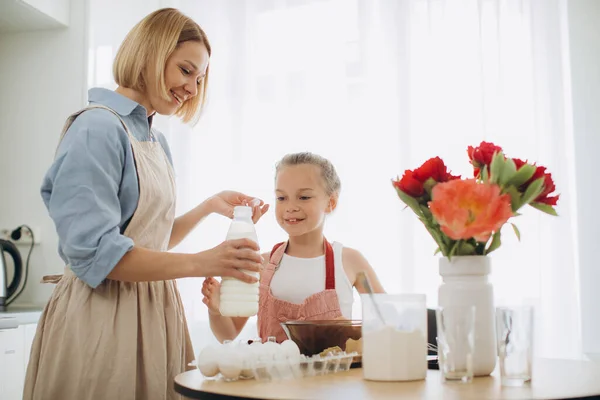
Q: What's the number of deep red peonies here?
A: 3